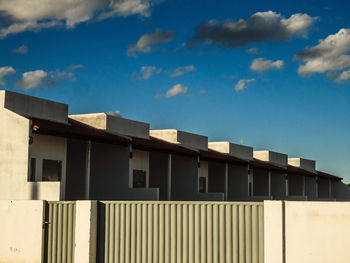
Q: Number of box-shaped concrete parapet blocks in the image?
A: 6